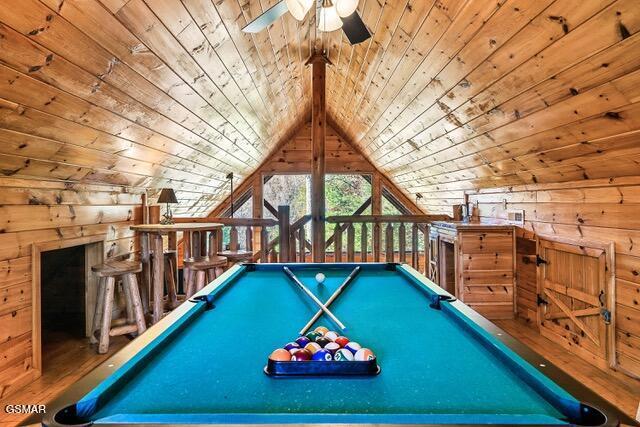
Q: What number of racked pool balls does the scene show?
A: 15